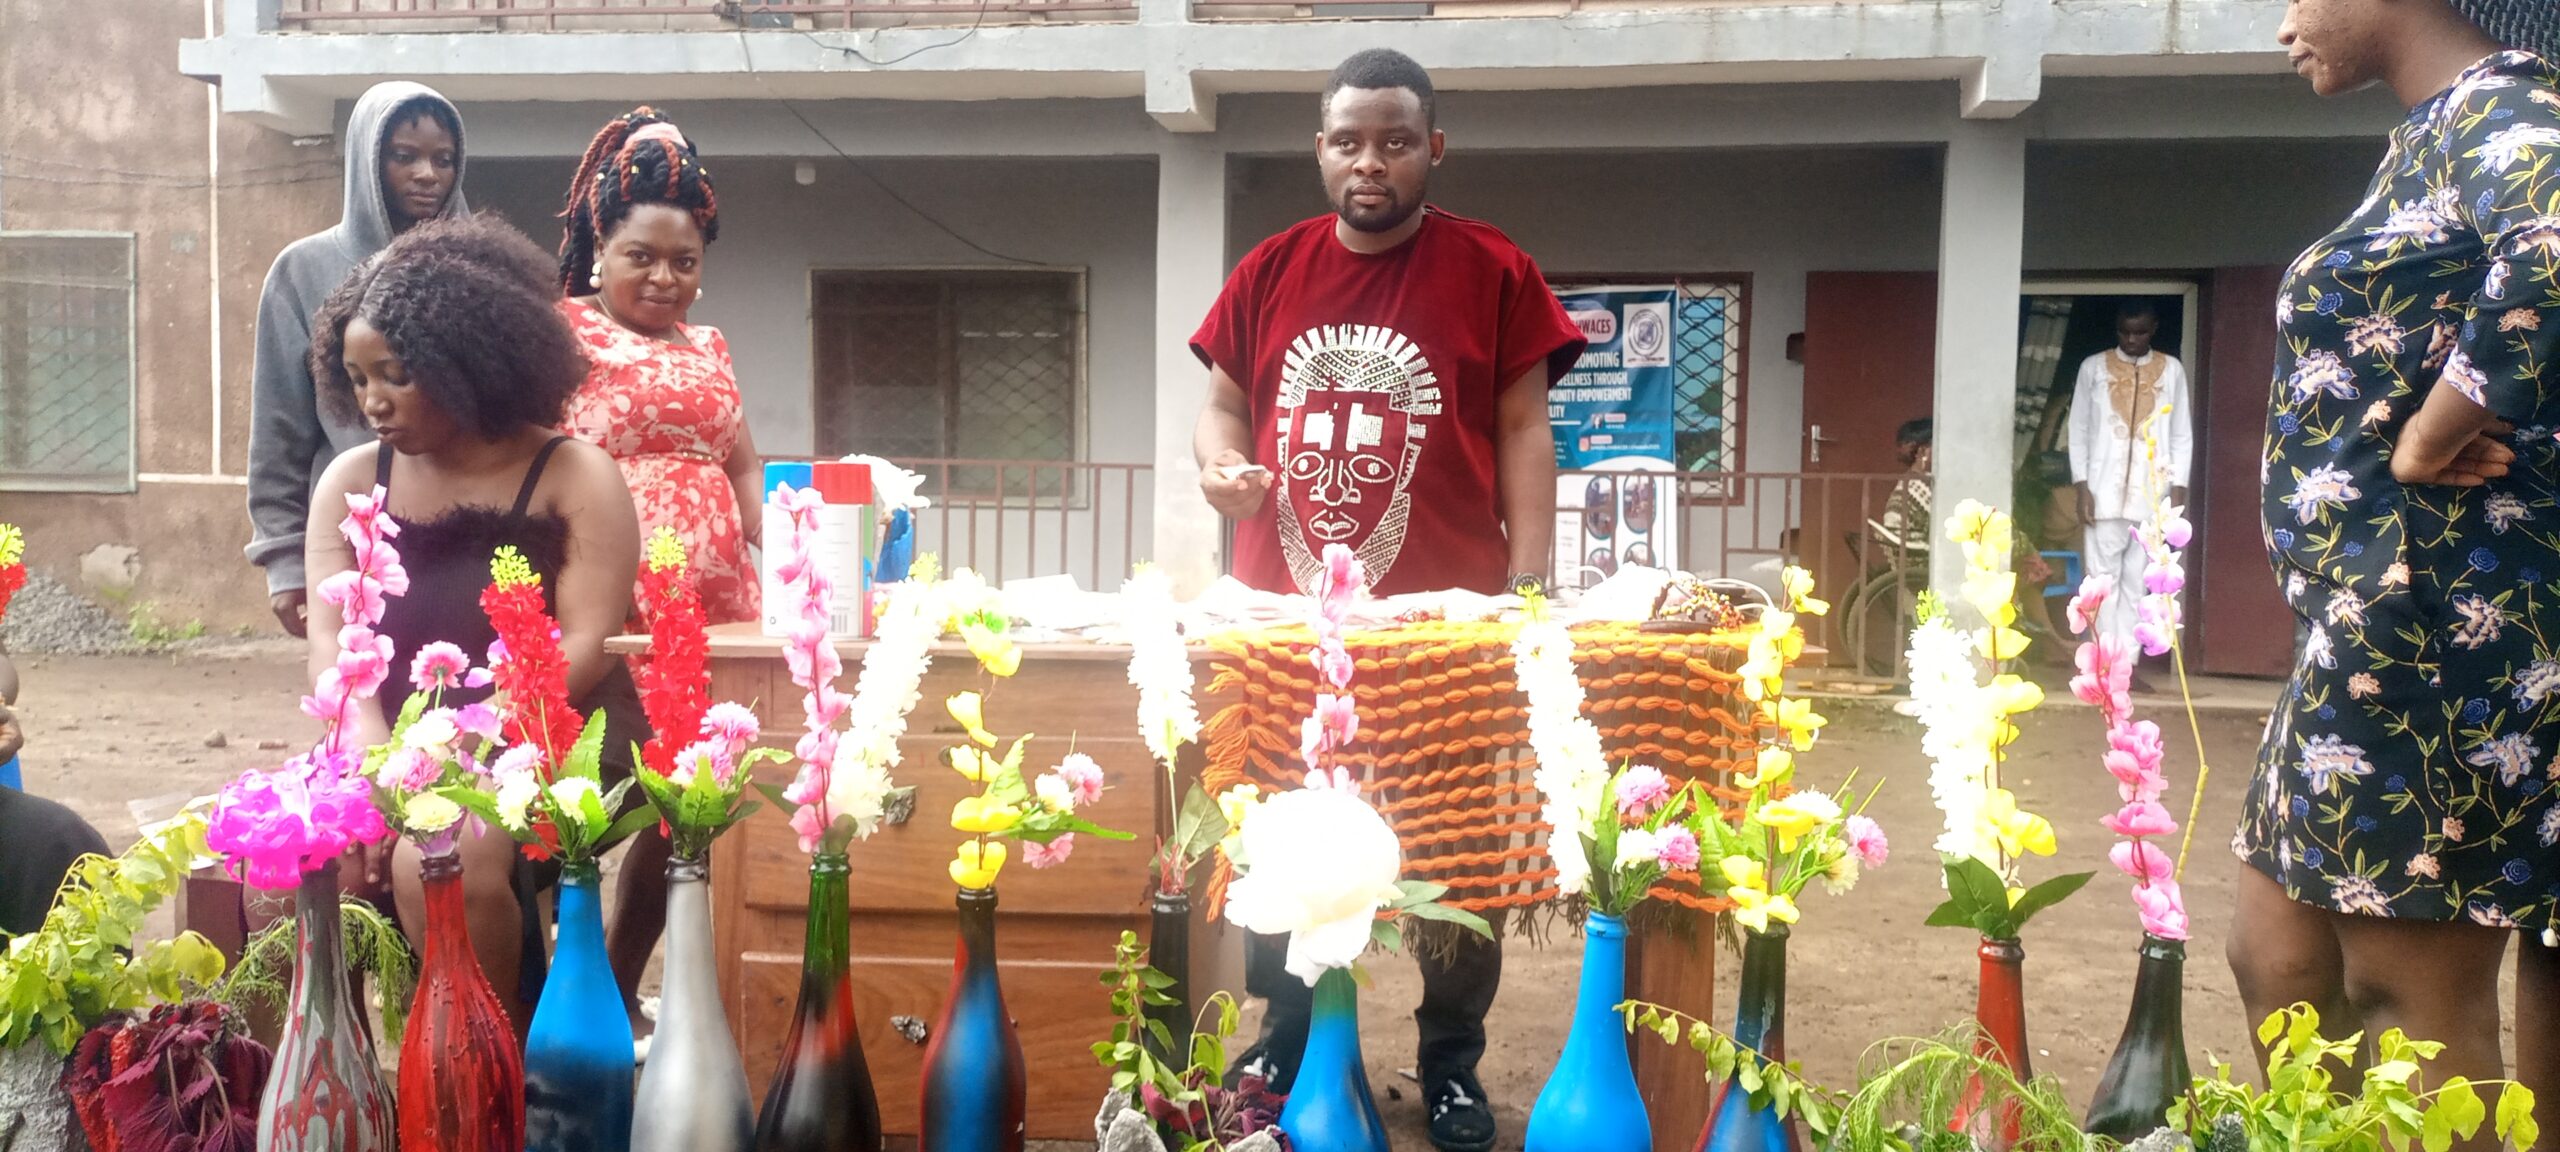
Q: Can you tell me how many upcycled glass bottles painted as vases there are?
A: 12